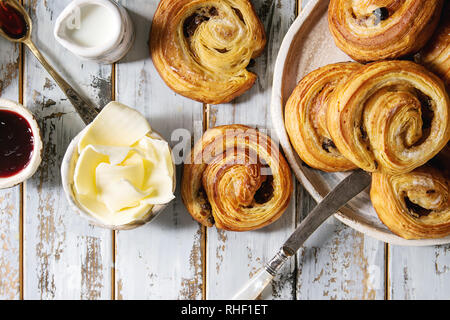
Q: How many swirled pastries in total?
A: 7